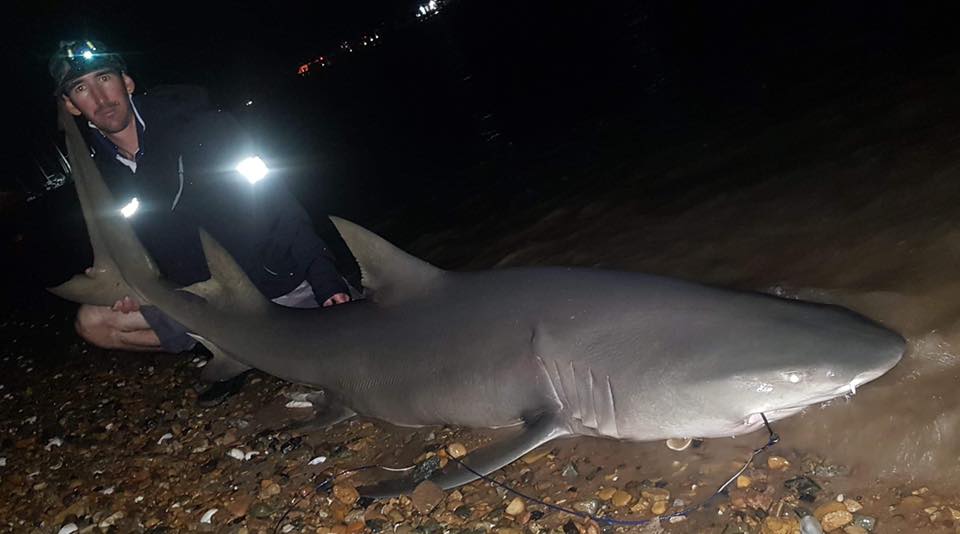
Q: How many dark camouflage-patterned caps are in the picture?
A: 1